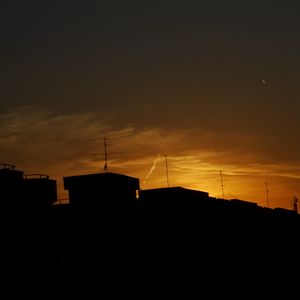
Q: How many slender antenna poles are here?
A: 4